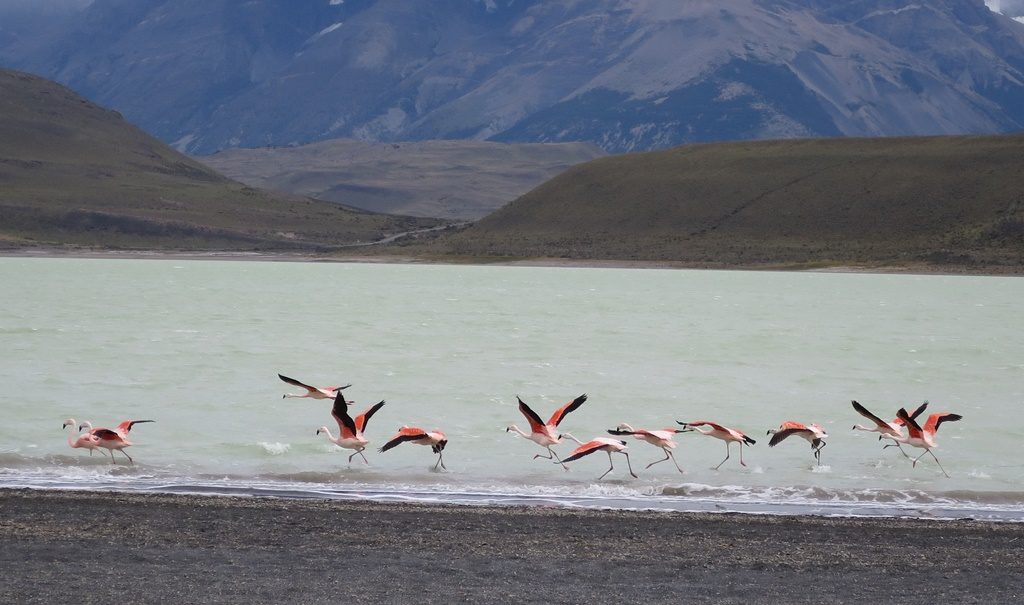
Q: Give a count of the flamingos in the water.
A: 11